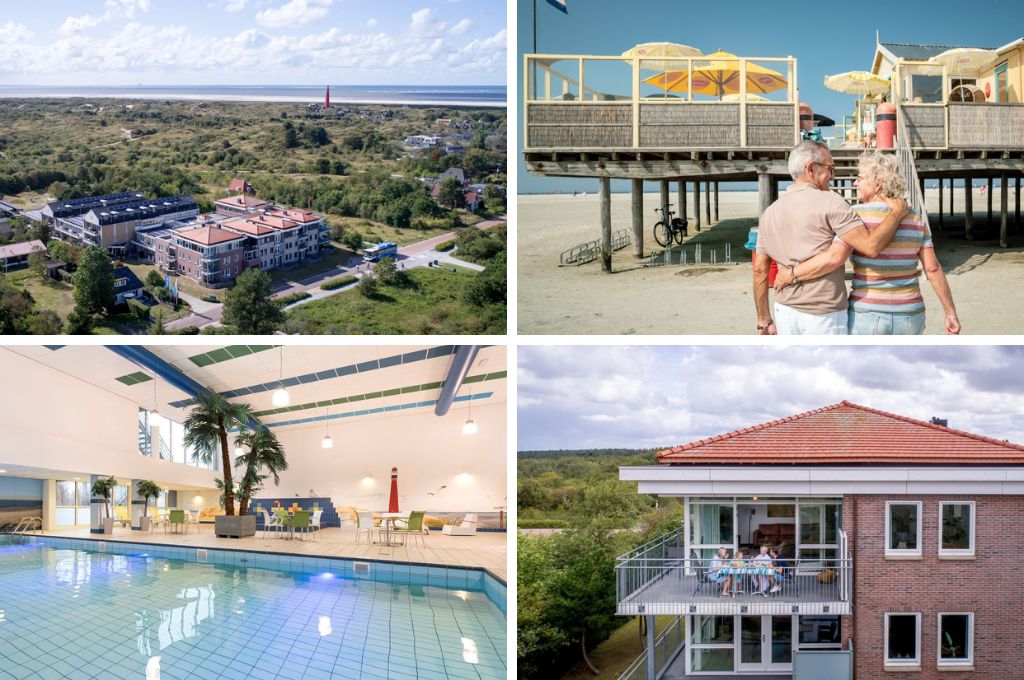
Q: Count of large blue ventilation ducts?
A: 2